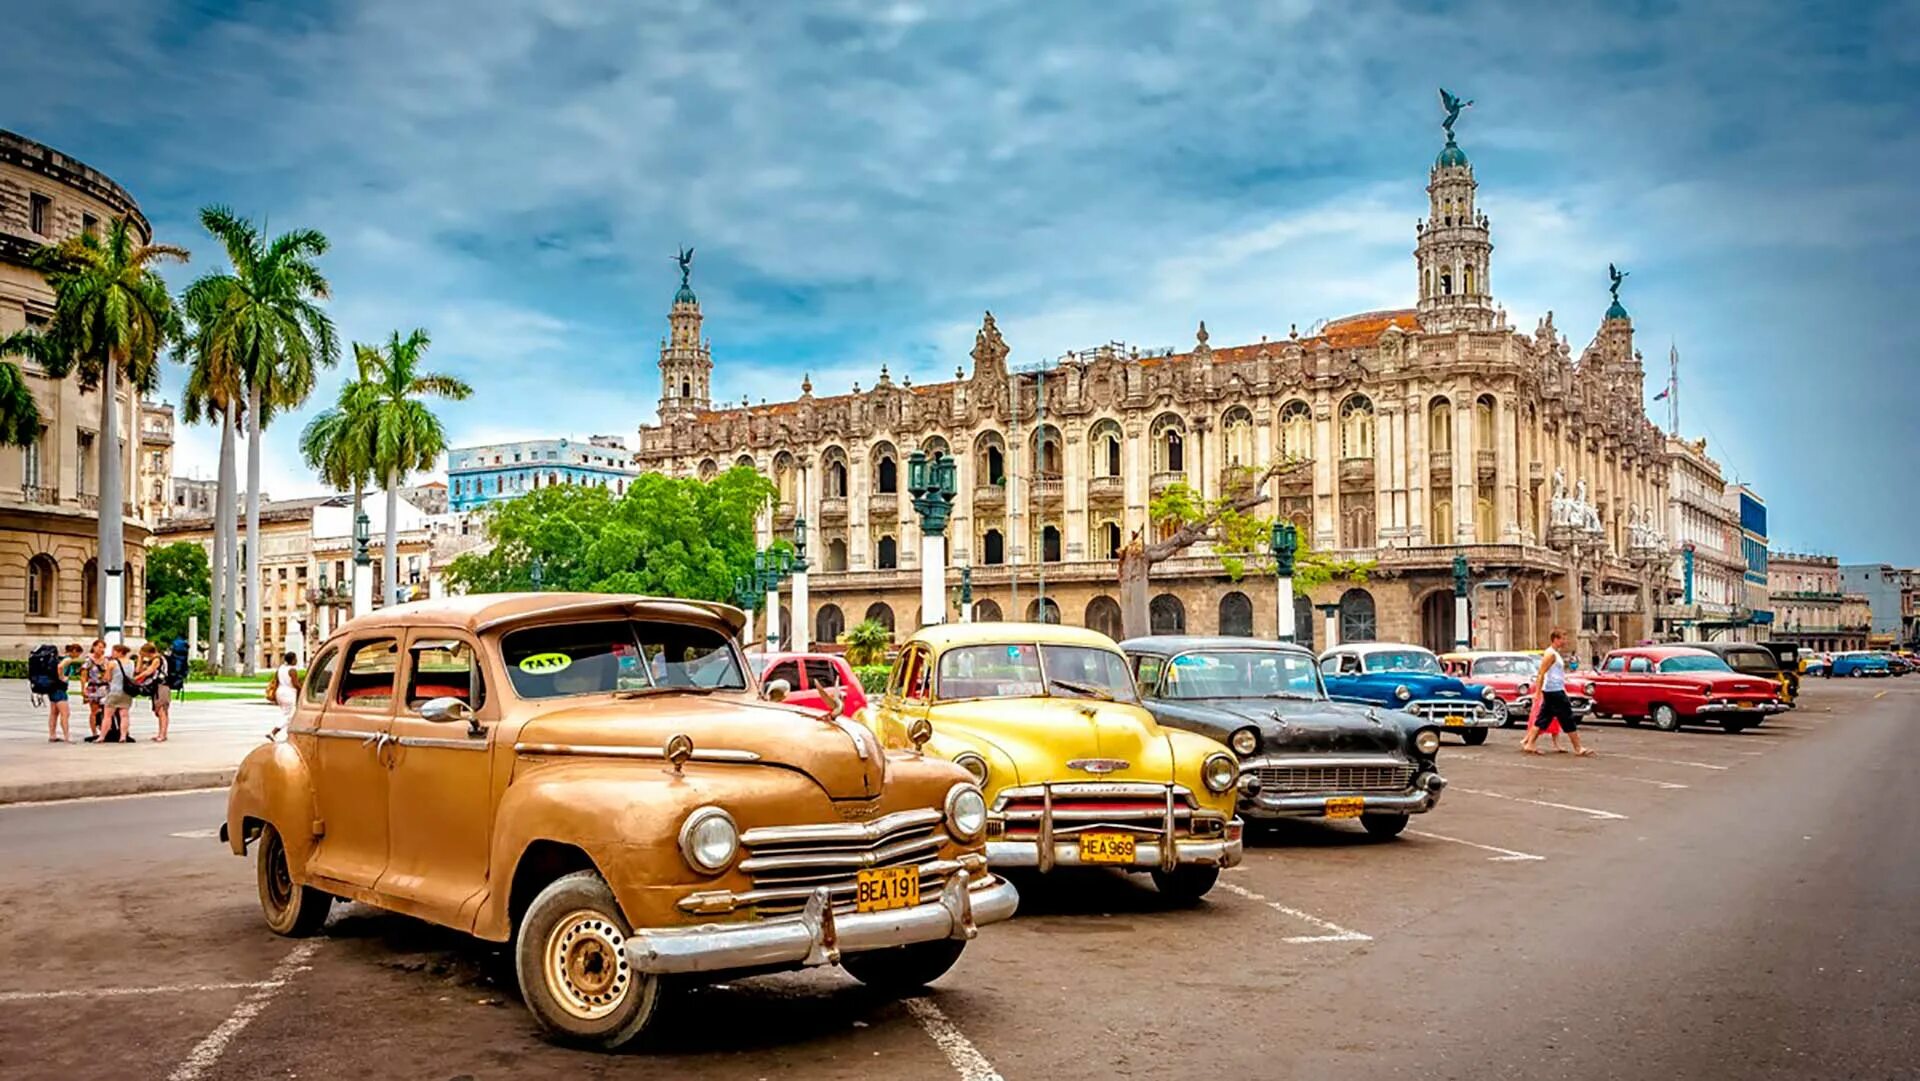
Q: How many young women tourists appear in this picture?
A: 4